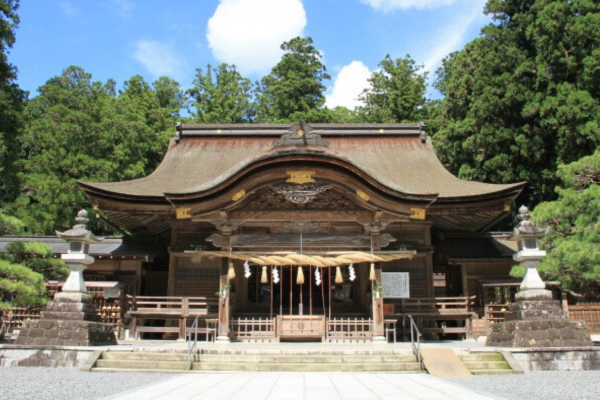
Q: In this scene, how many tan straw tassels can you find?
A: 5